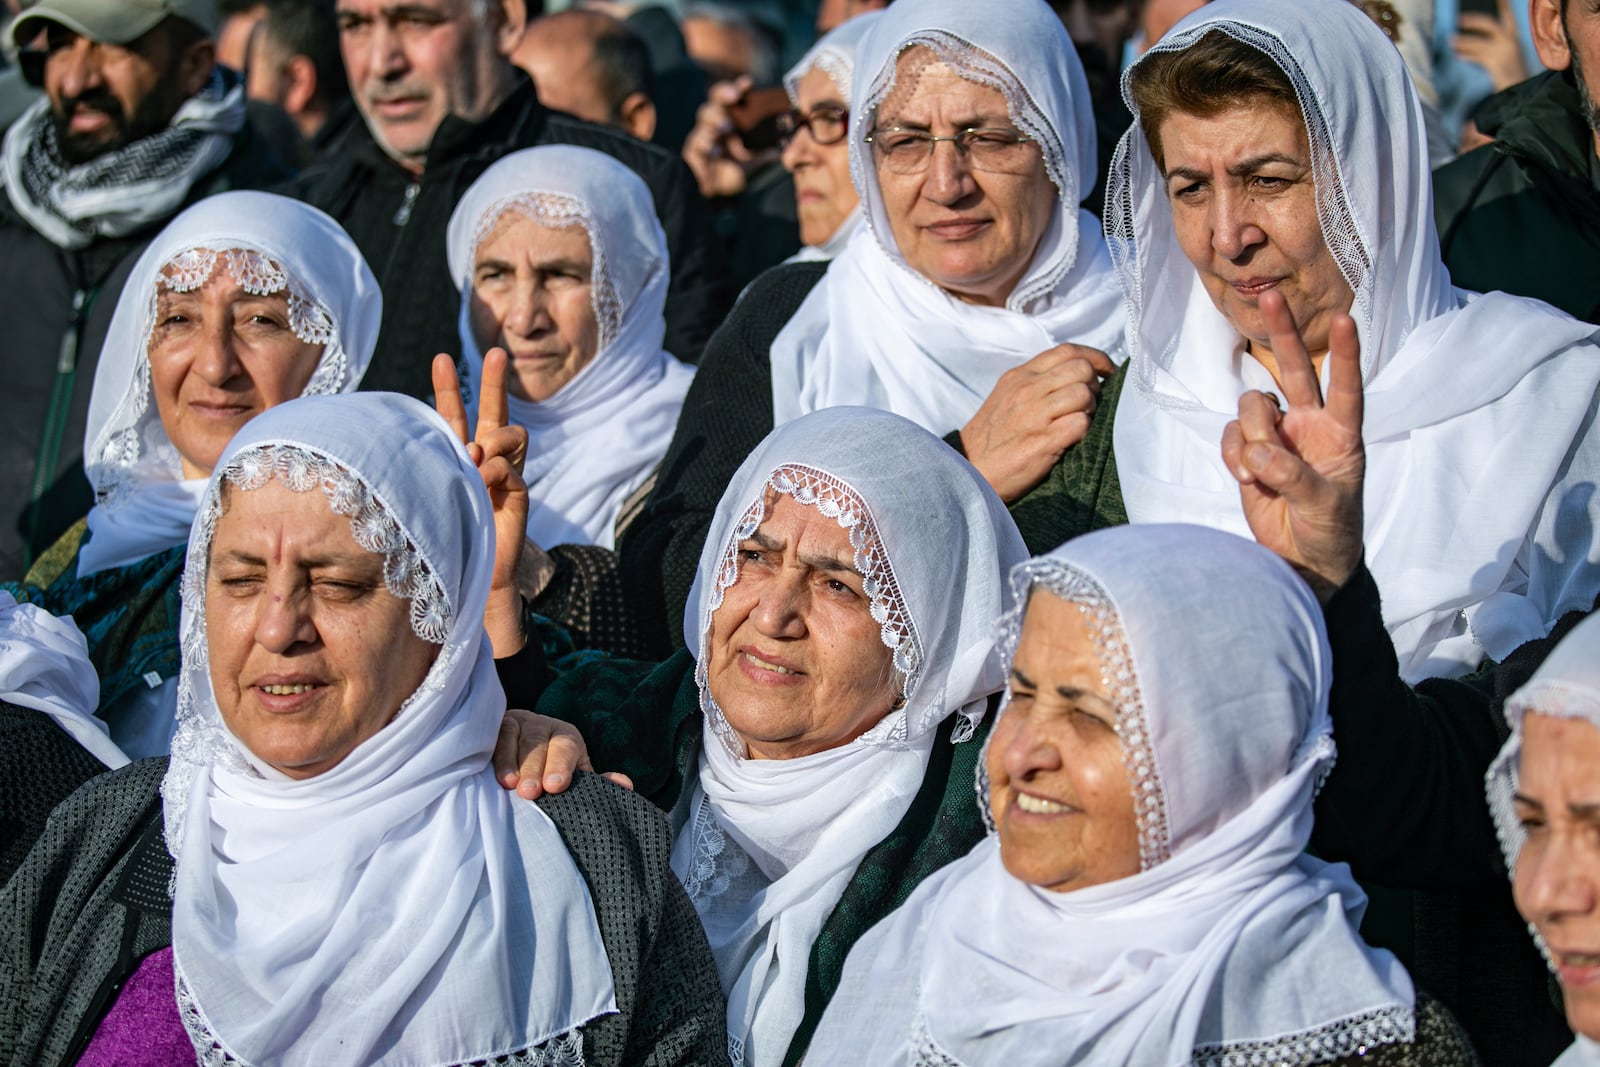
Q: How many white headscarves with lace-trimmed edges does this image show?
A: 9